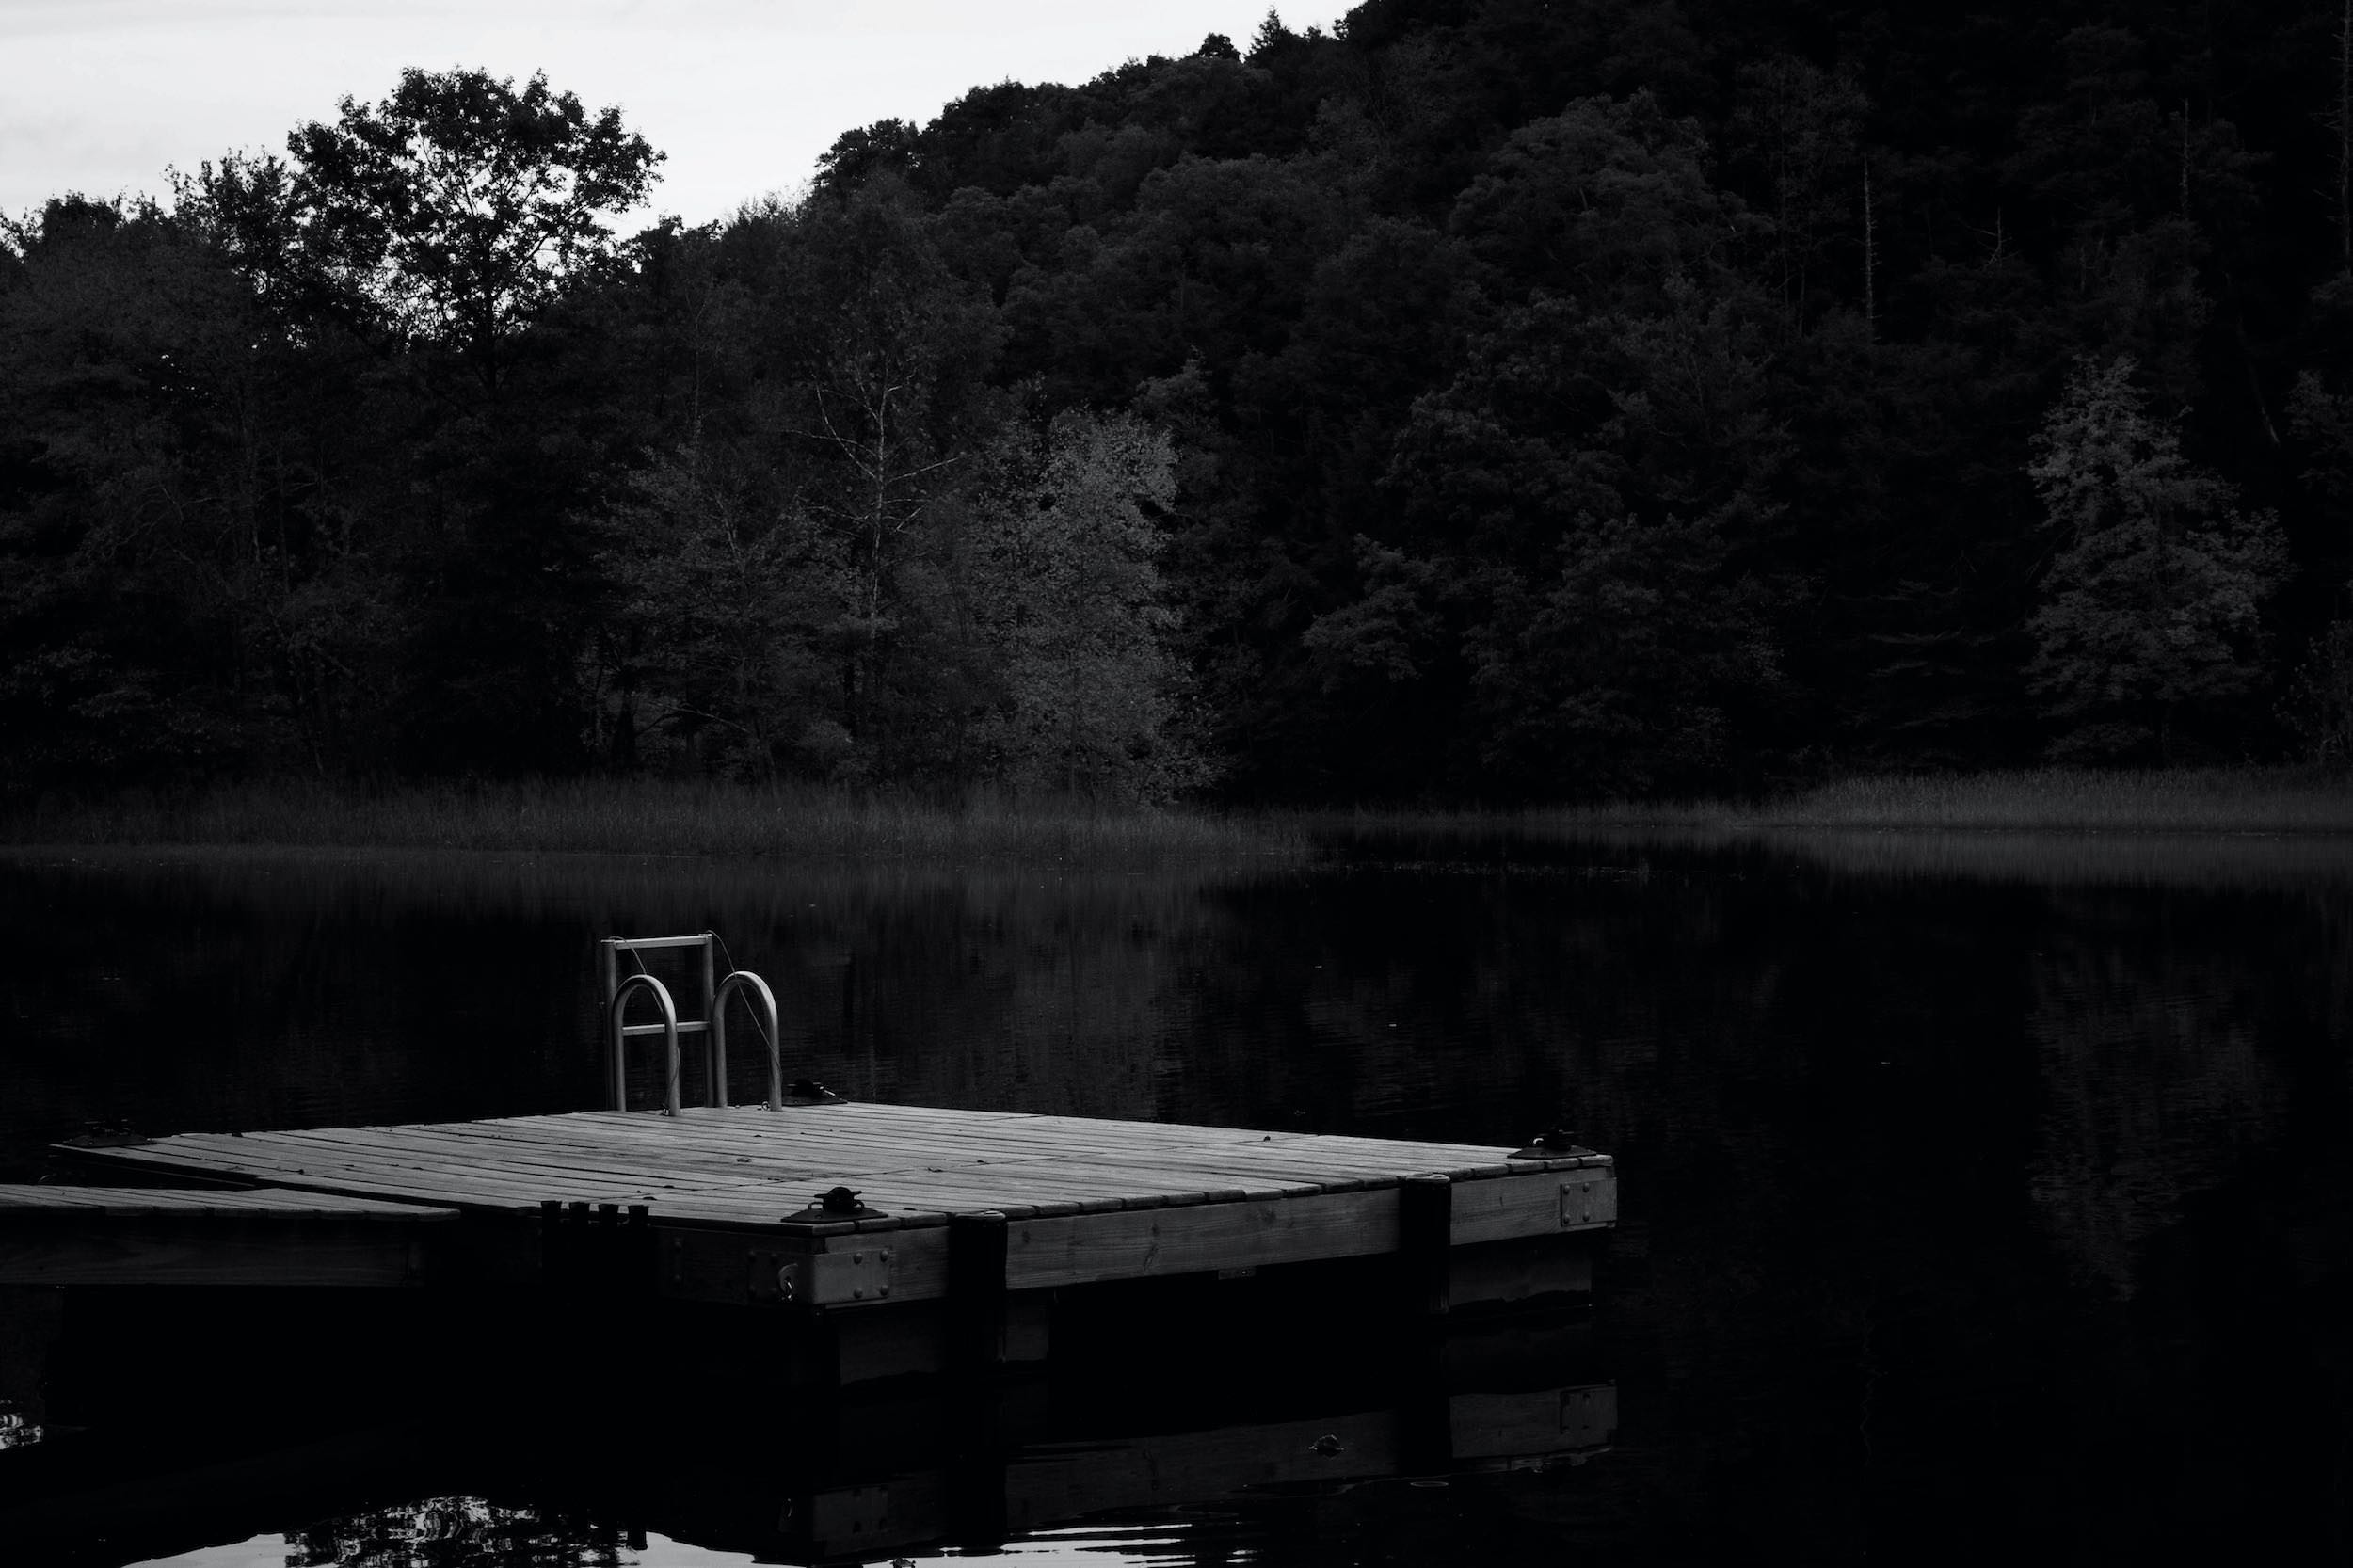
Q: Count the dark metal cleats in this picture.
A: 4